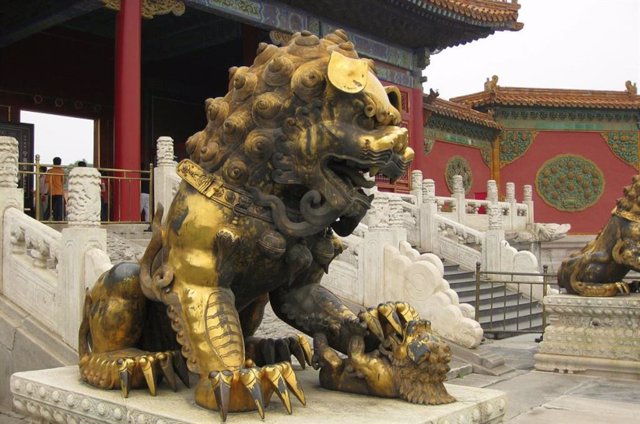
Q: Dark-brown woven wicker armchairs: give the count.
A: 0